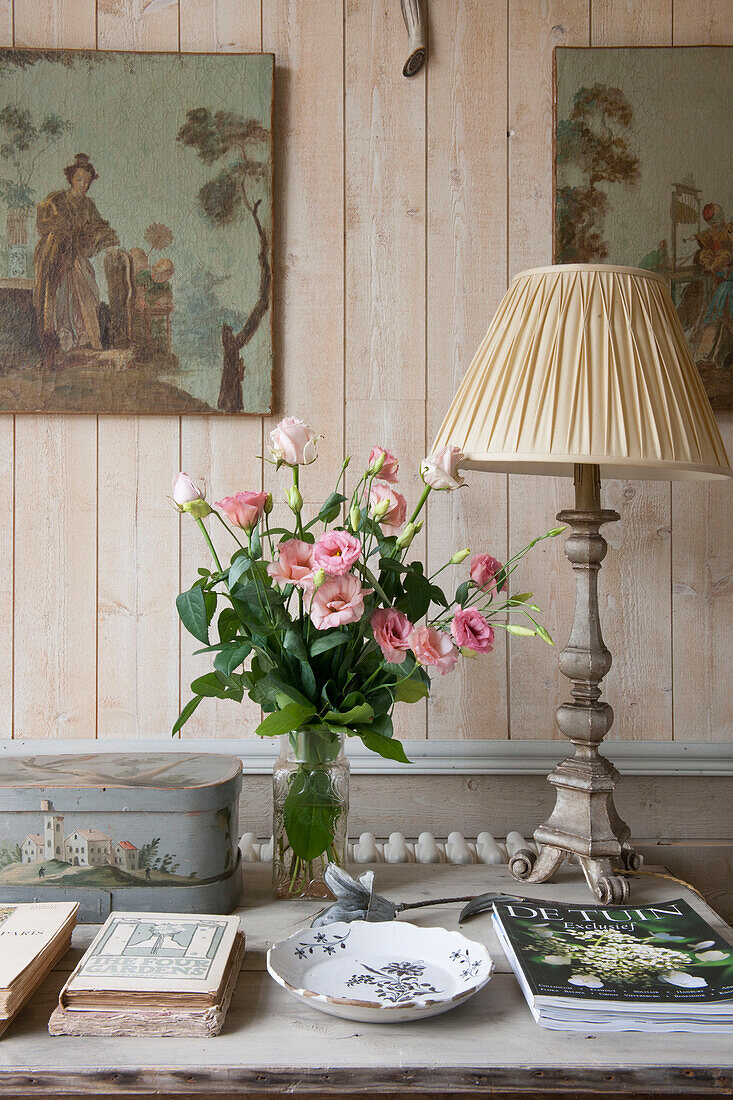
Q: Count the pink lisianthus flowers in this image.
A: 10